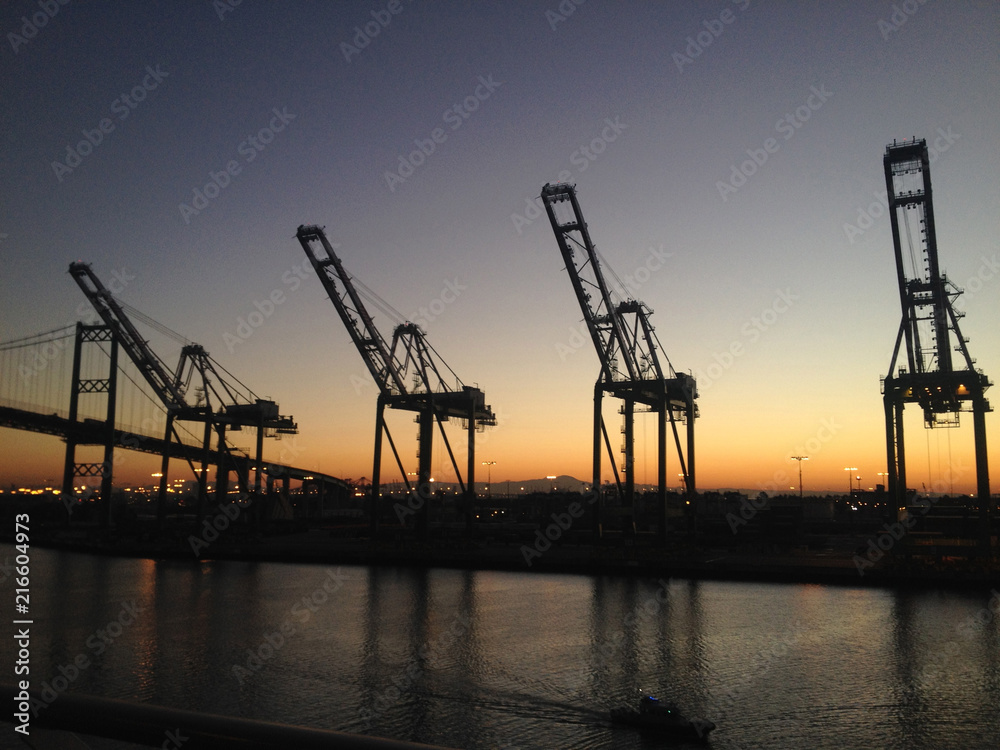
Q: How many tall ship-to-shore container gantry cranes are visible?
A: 4